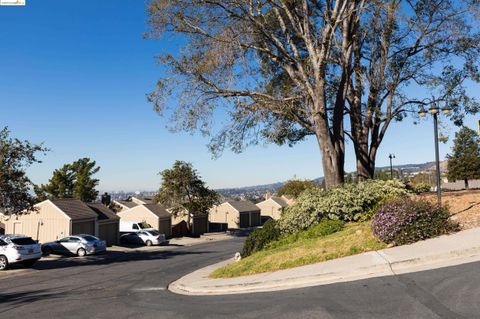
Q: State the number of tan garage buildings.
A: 5